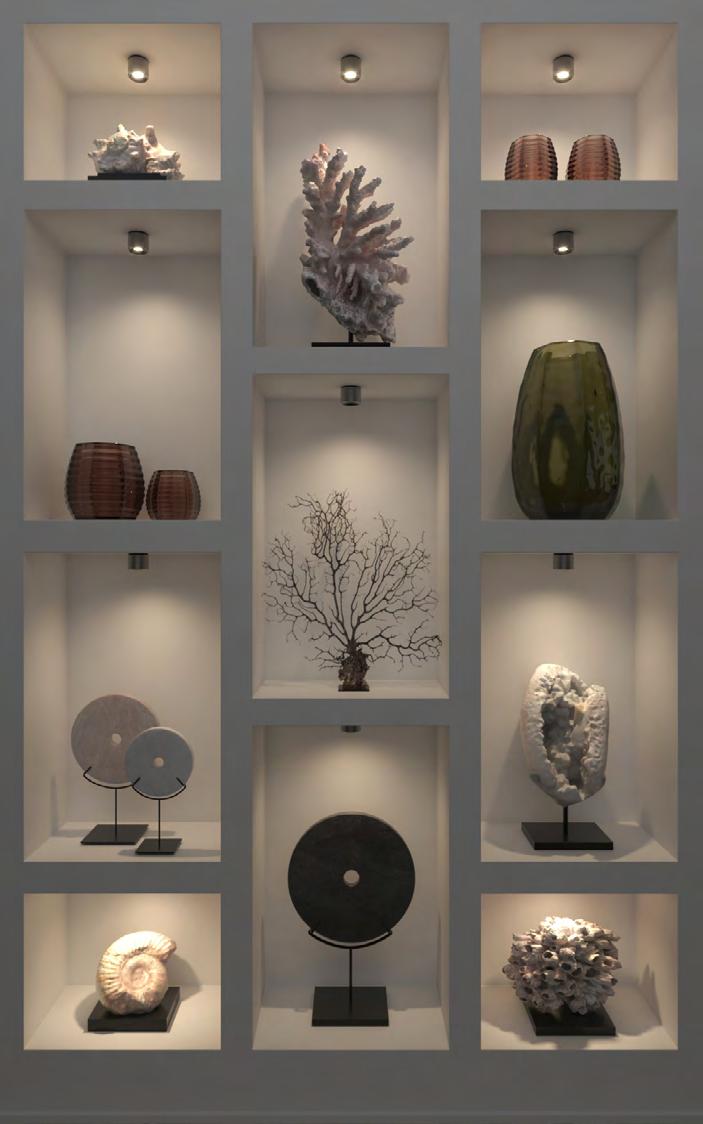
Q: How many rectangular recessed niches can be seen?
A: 11